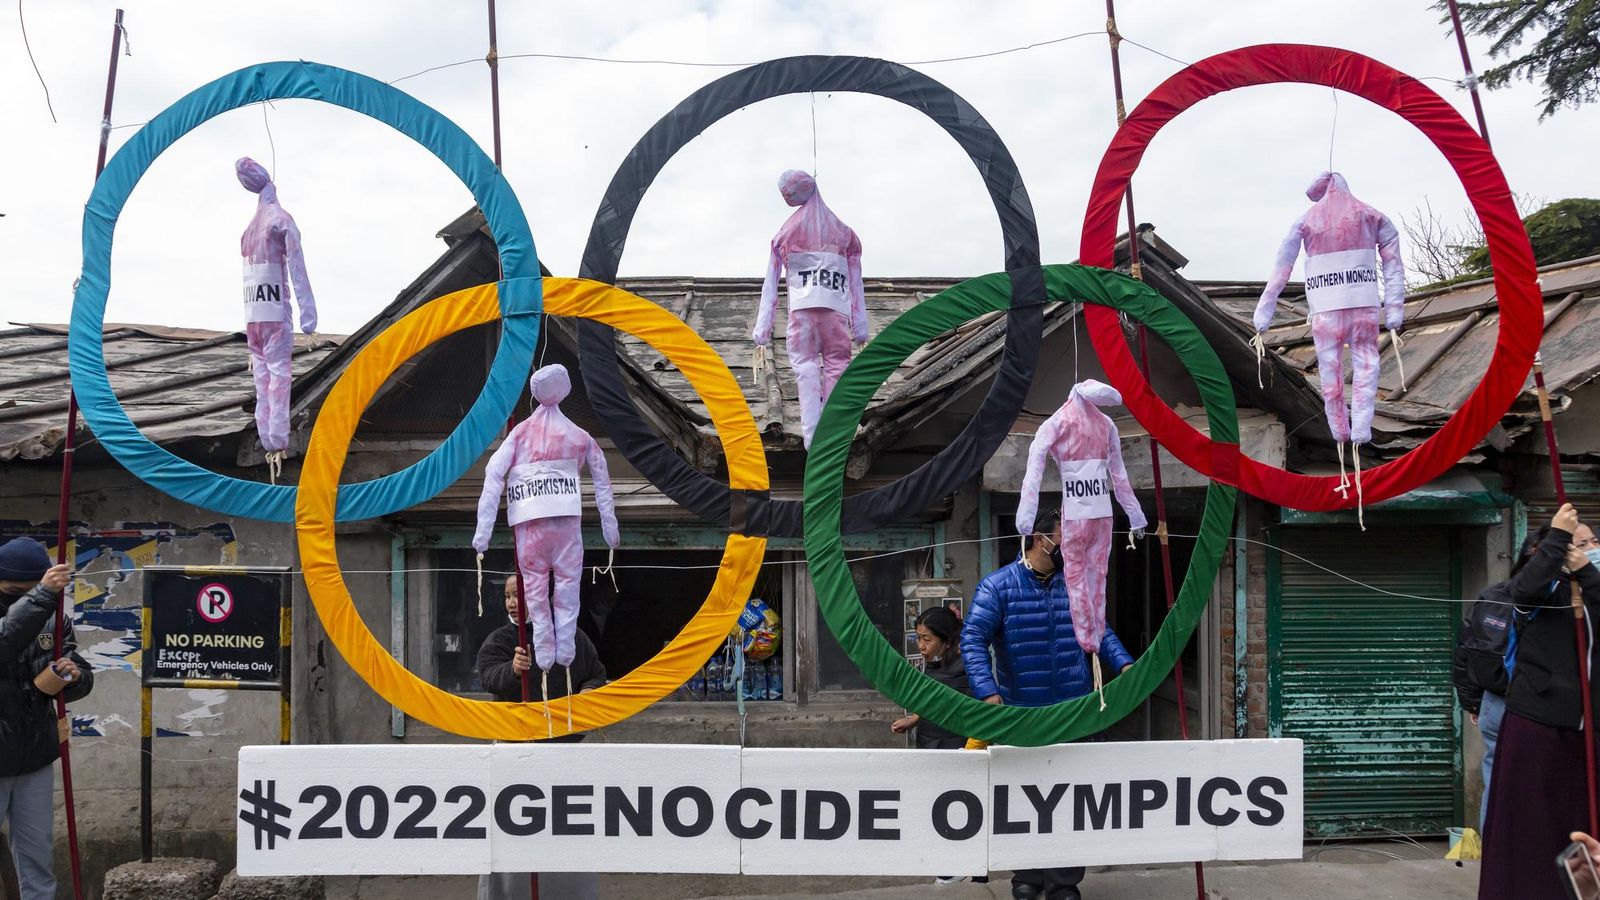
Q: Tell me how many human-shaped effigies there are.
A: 5